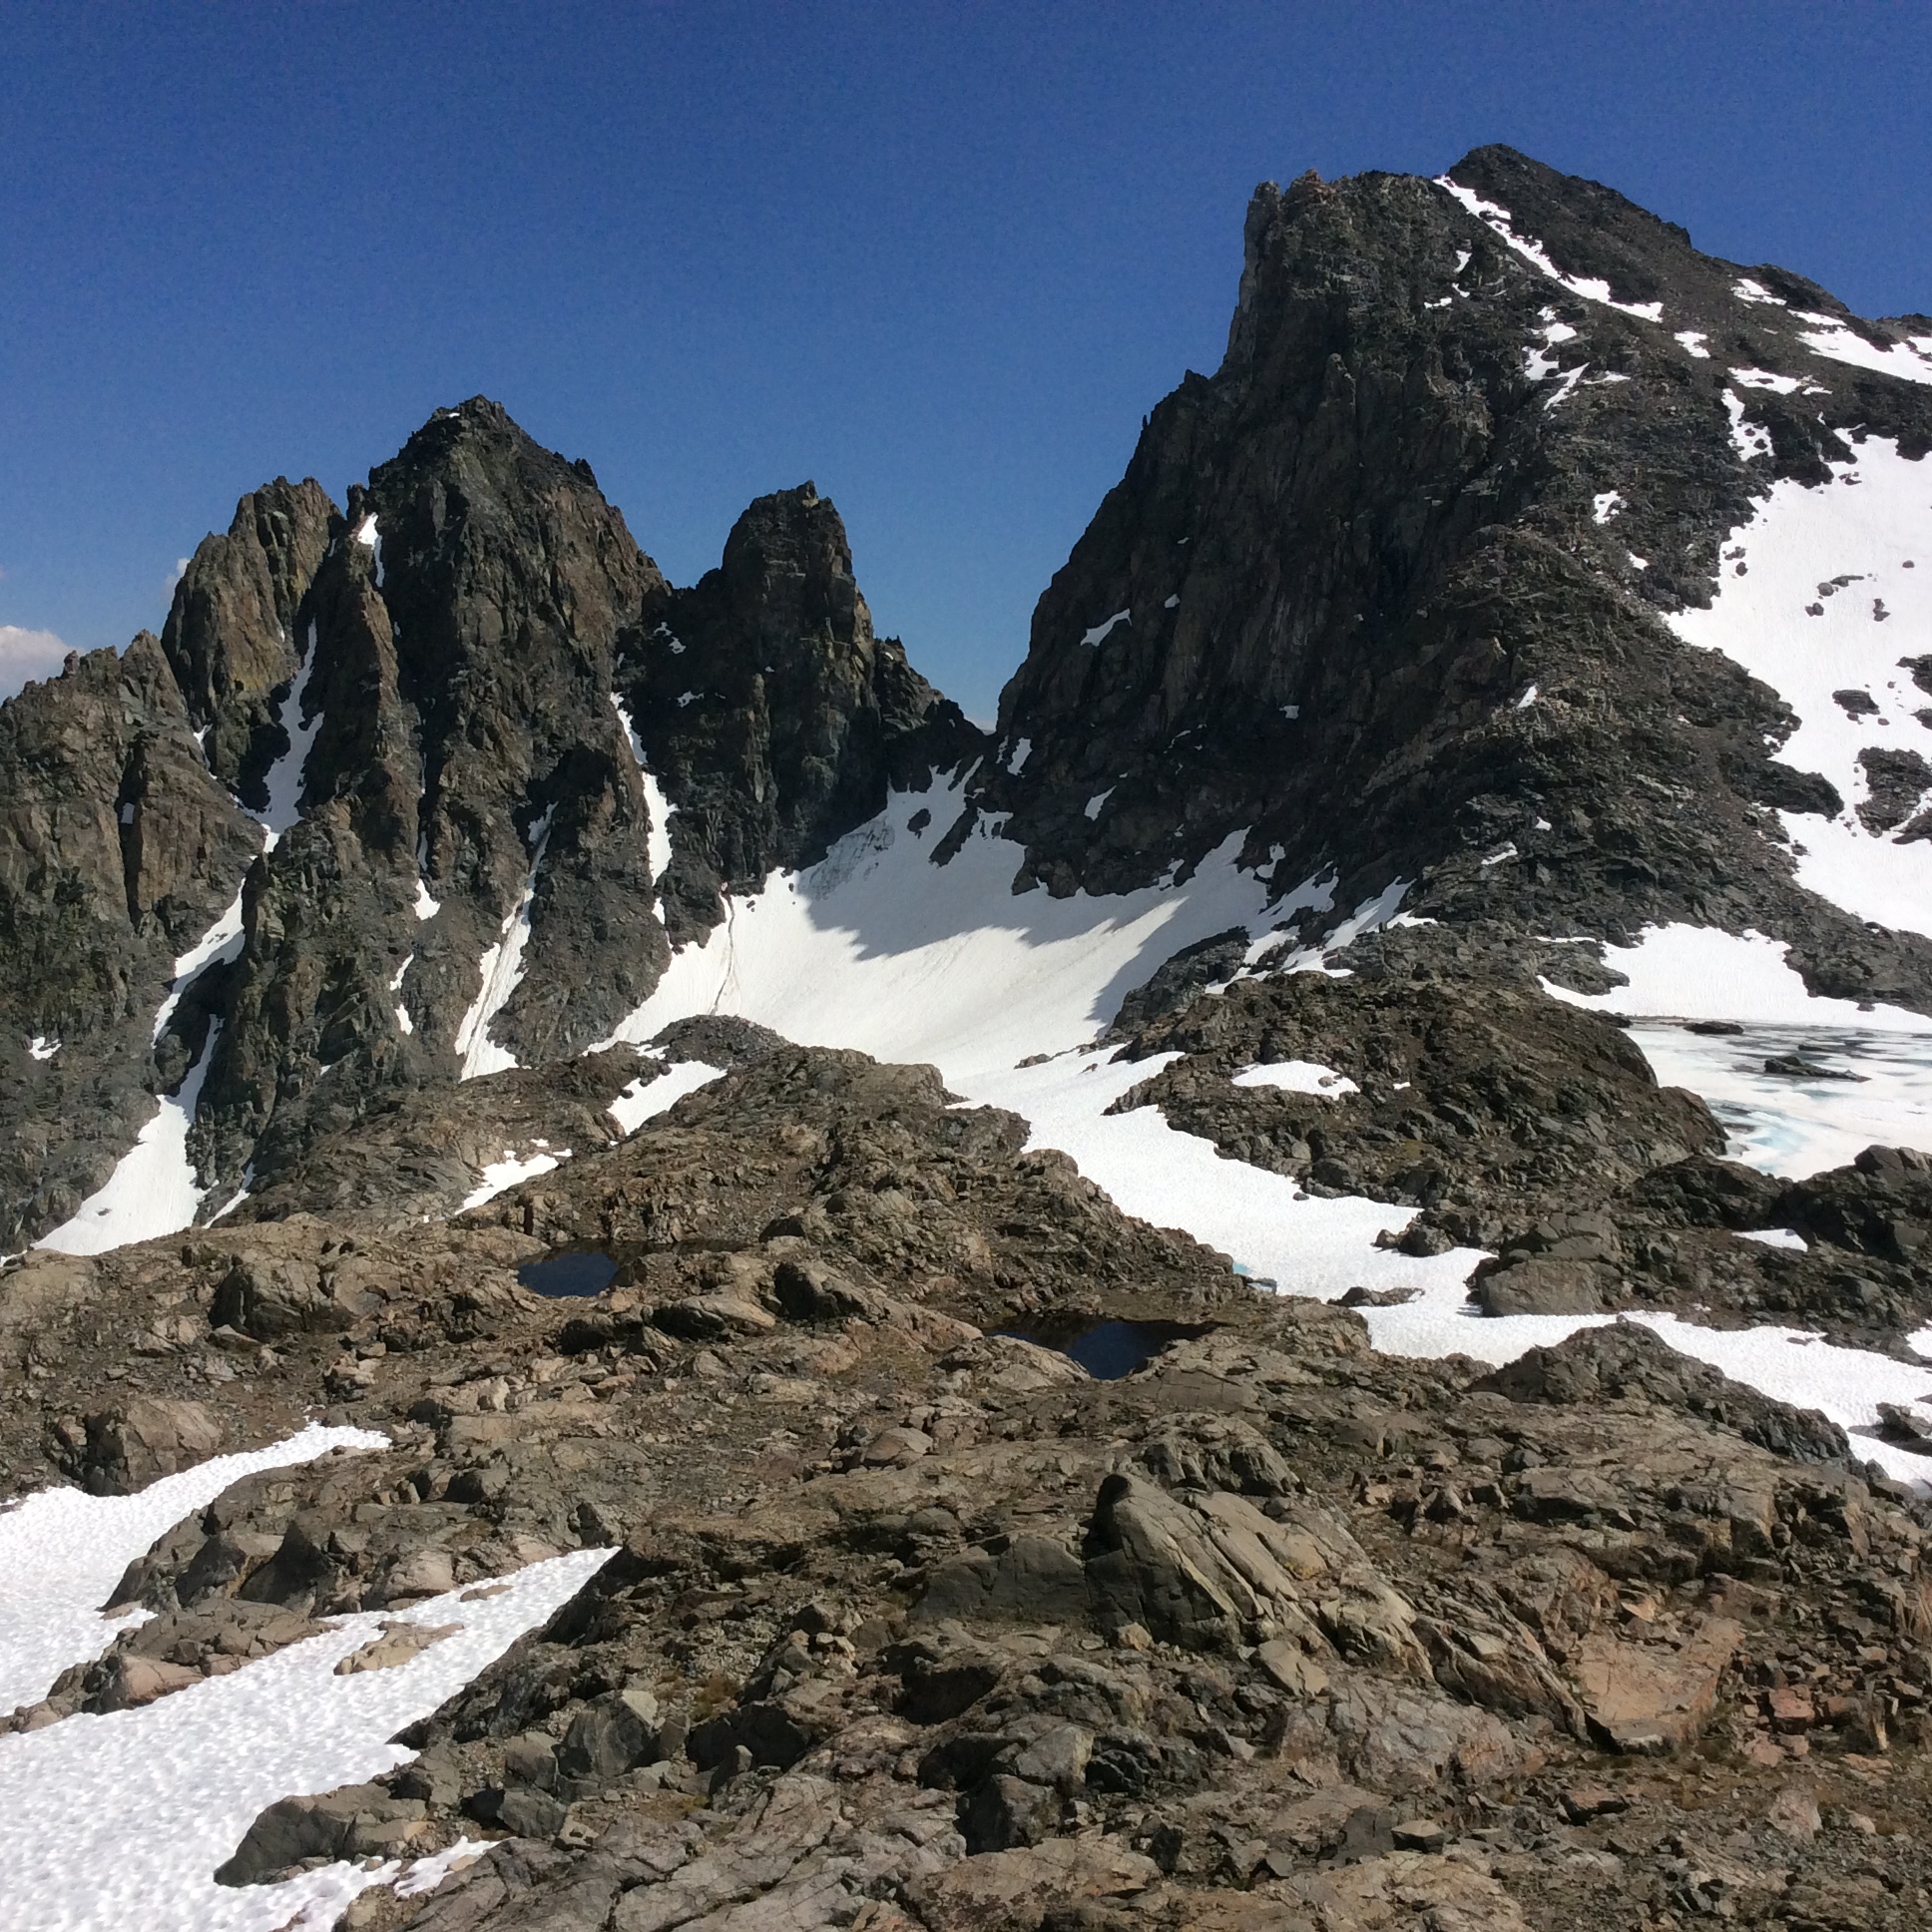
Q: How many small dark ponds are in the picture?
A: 2